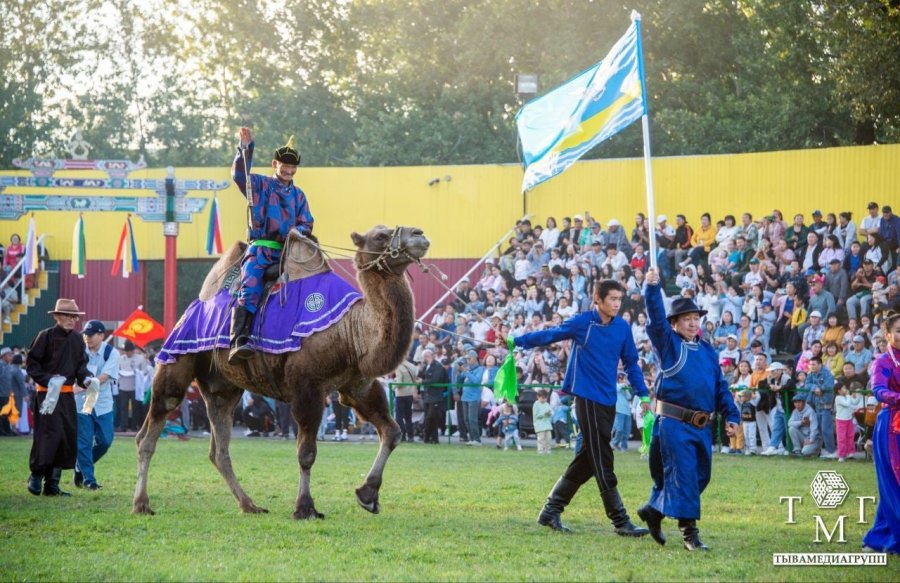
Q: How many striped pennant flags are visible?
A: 4